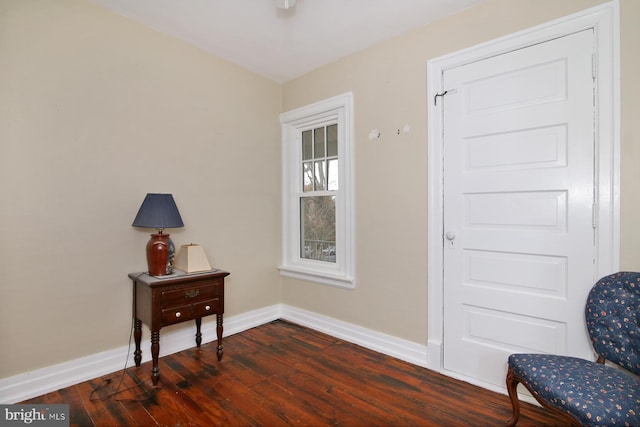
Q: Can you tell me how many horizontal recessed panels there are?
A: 5